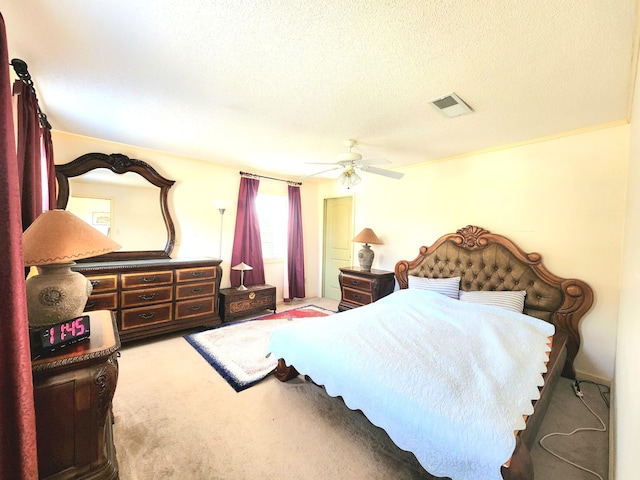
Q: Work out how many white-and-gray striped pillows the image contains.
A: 2